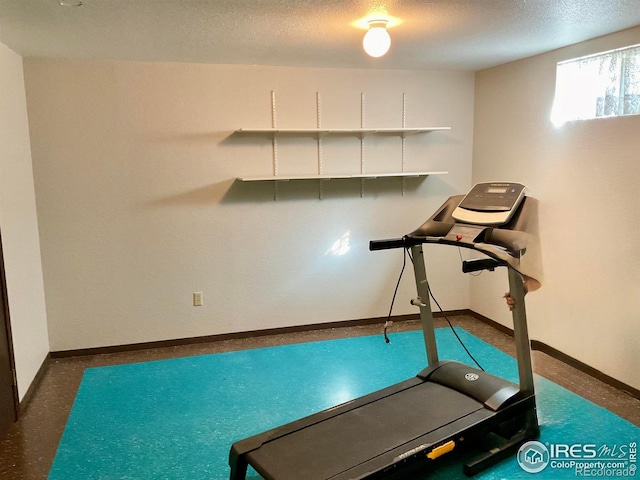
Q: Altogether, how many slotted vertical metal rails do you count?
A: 4